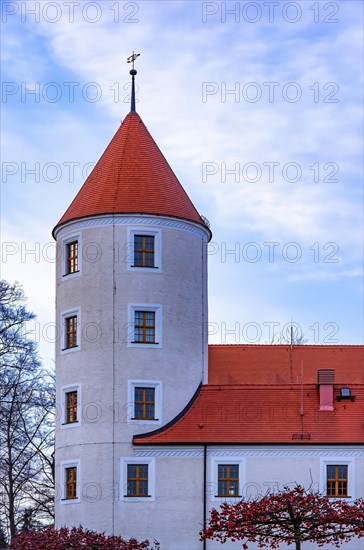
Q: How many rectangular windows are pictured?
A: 10